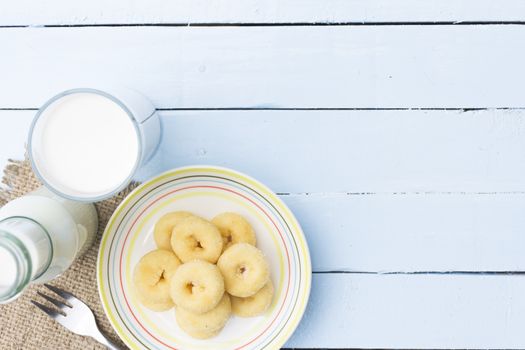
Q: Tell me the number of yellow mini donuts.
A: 8